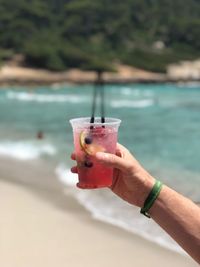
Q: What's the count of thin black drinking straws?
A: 2